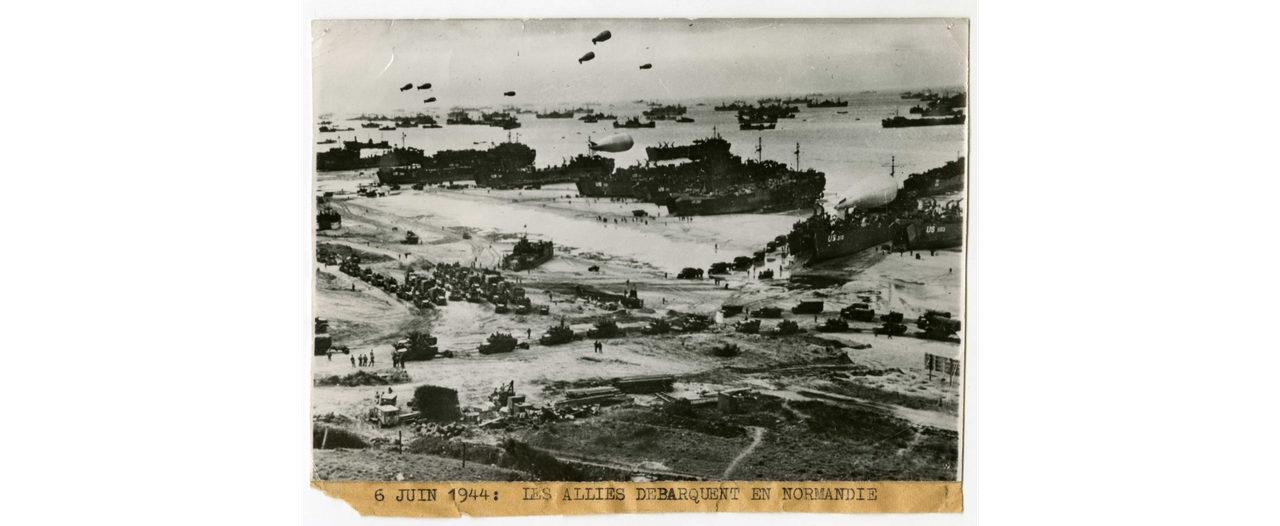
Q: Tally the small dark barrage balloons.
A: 7